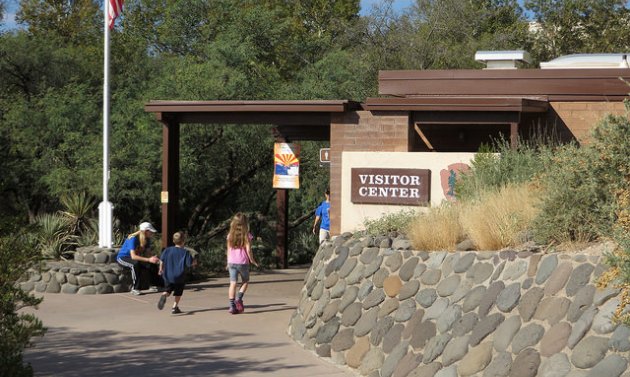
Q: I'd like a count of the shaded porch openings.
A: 2